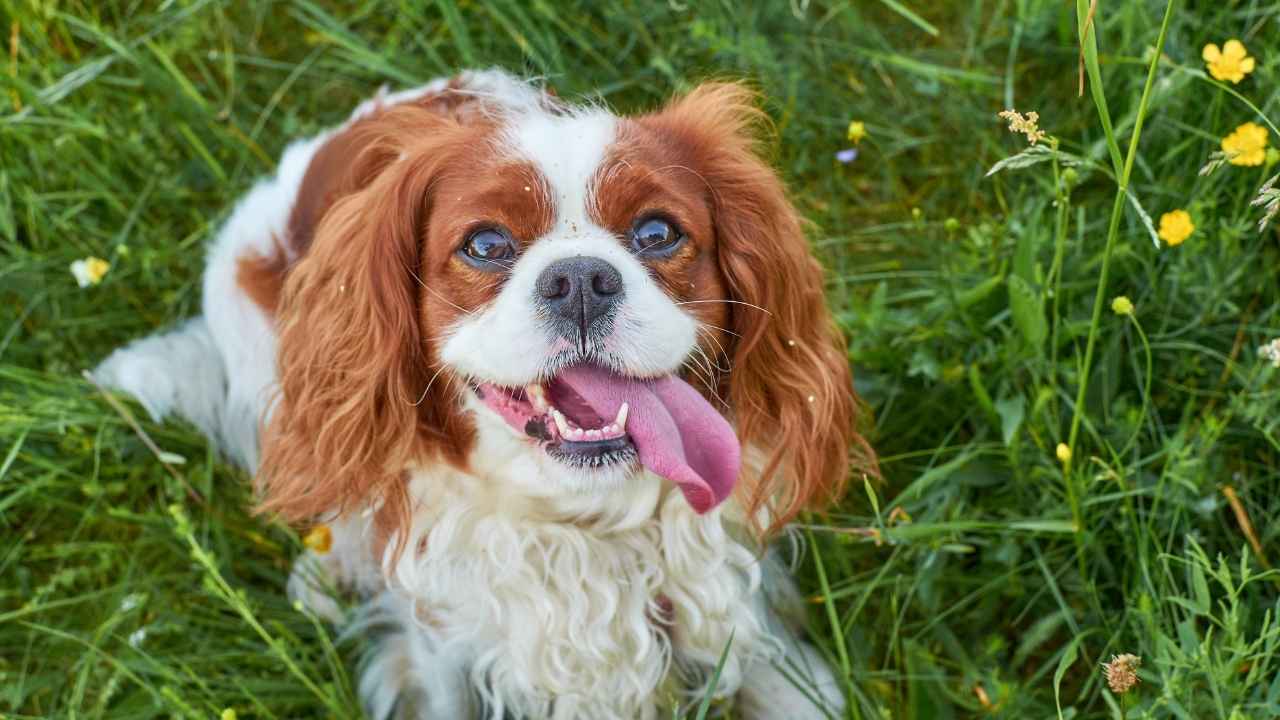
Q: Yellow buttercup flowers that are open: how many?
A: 3